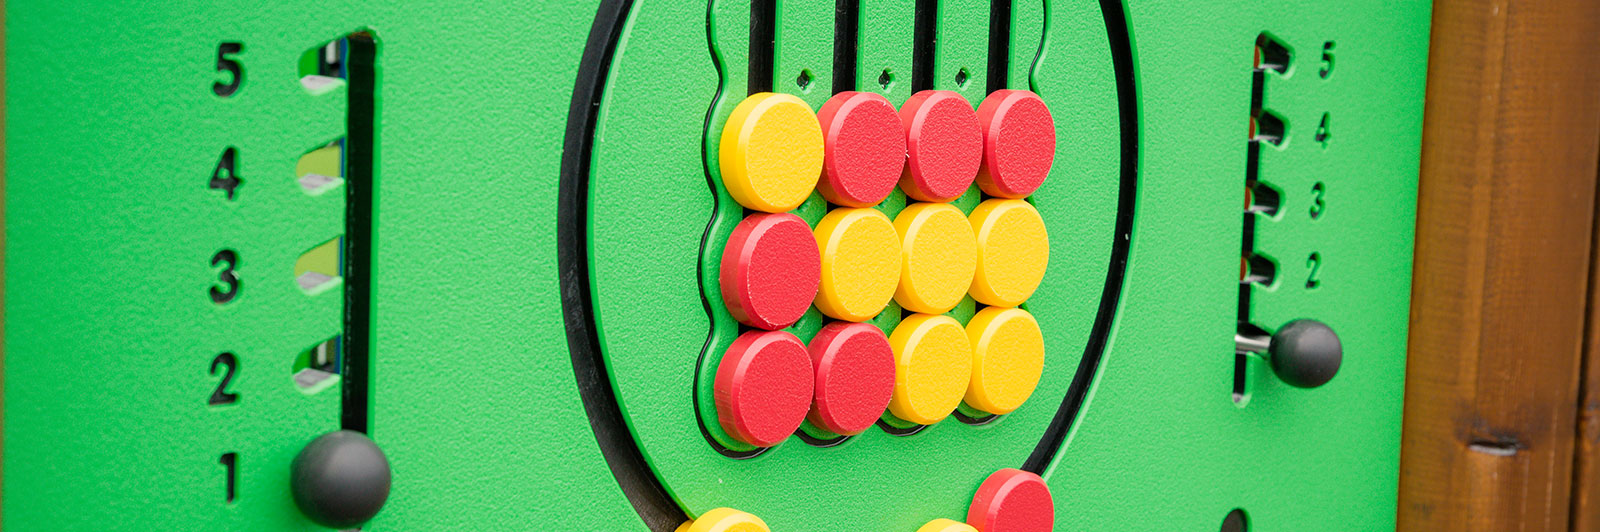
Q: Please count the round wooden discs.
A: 15